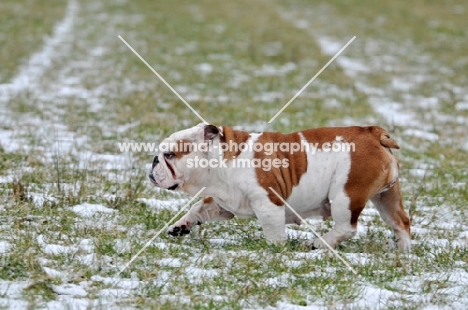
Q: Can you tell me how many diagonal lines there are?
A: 4